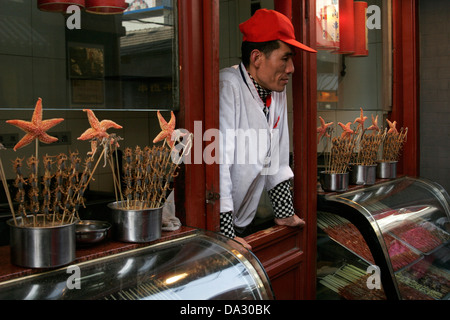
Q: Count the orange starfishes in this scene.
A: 8